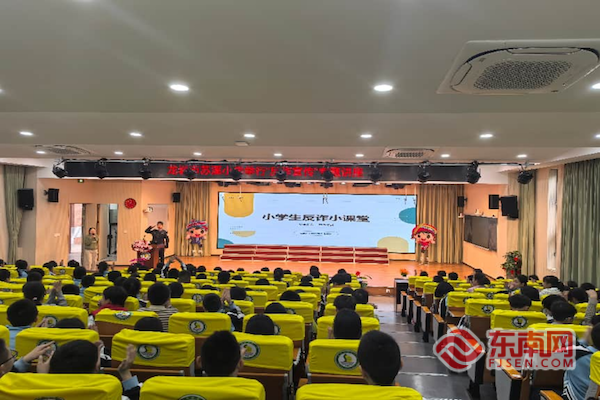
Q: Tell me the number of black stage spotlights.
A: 11